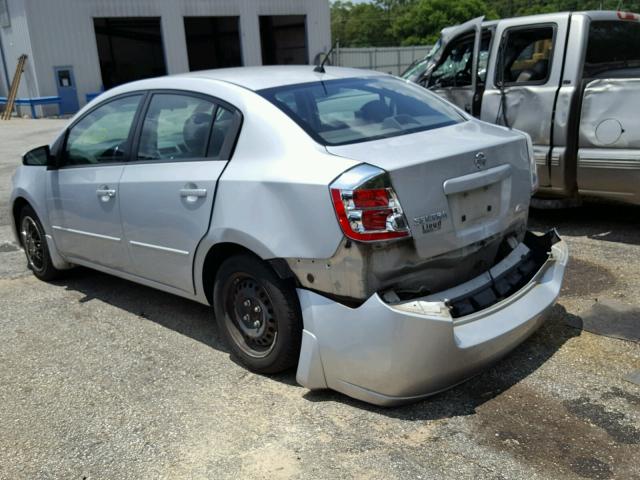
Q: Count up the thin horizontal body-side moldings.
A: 2